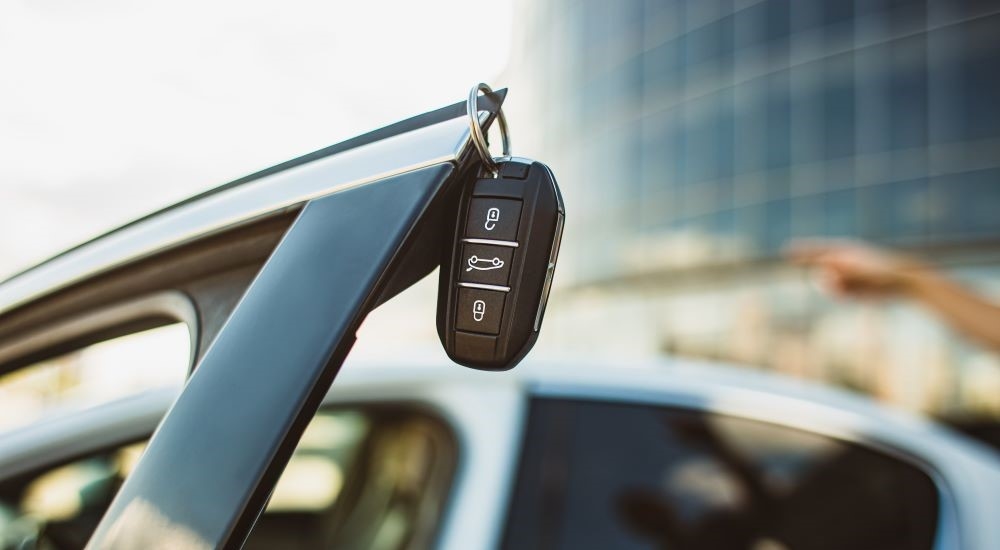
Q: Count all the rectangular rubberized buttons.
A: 3